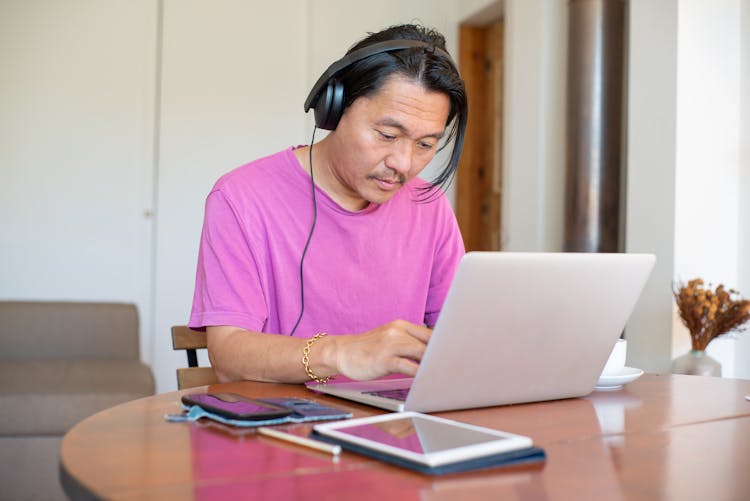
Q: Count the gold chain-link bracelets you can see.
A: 1